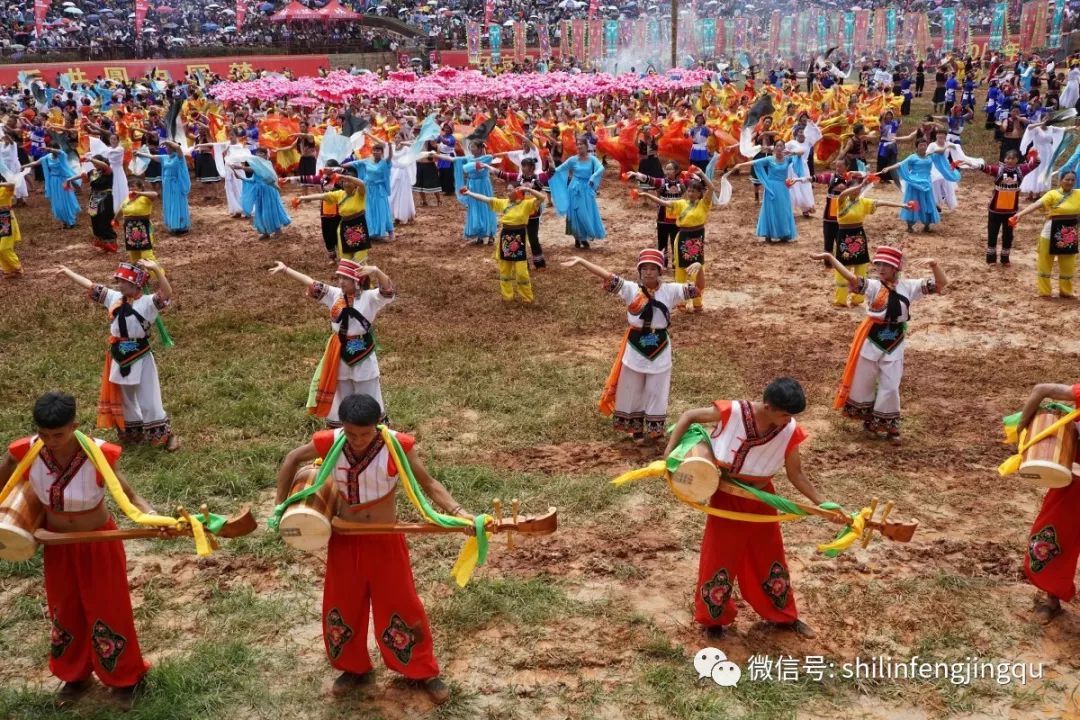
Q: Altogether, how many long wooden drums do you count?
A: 4